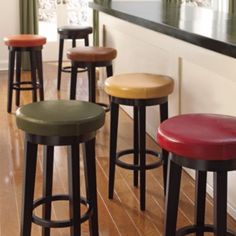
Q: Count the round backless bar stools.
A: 6